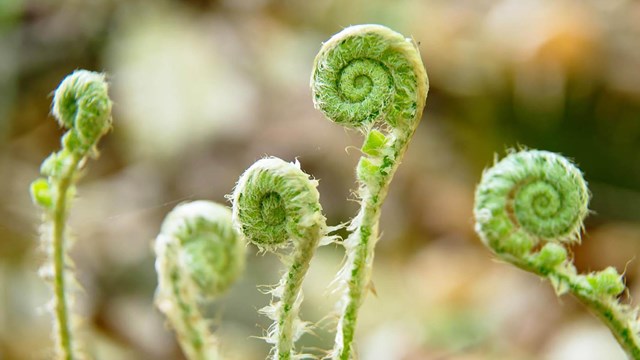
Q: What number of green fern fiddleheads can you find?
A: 5